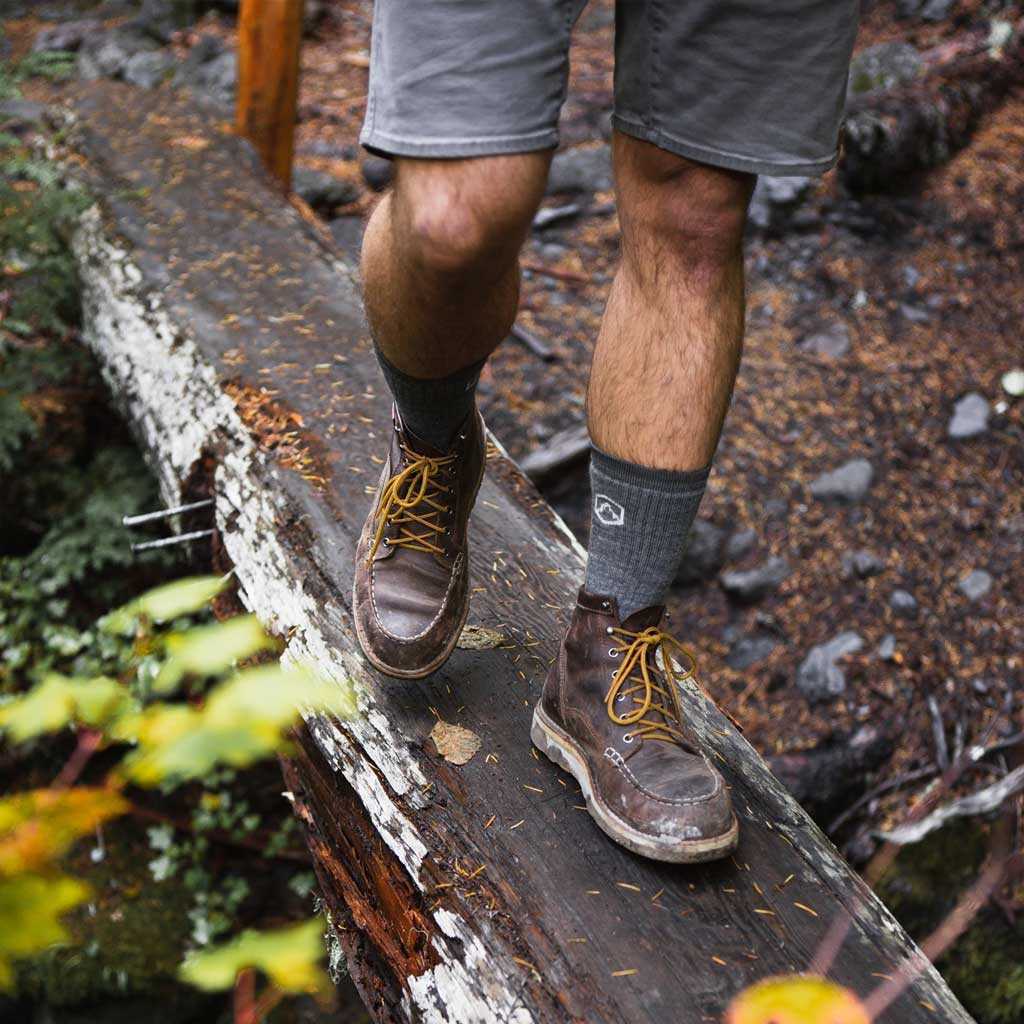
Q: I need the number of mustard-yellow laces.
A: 2